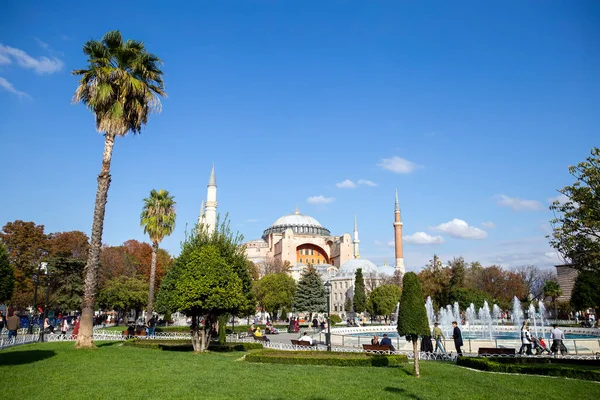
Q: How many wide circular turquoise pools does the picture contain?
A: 1